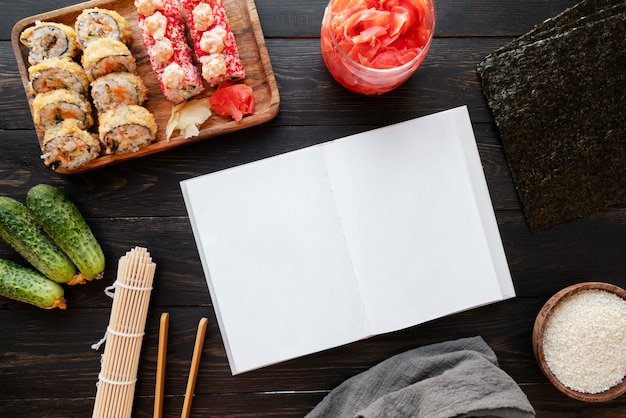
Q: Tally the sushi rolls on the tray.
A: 15